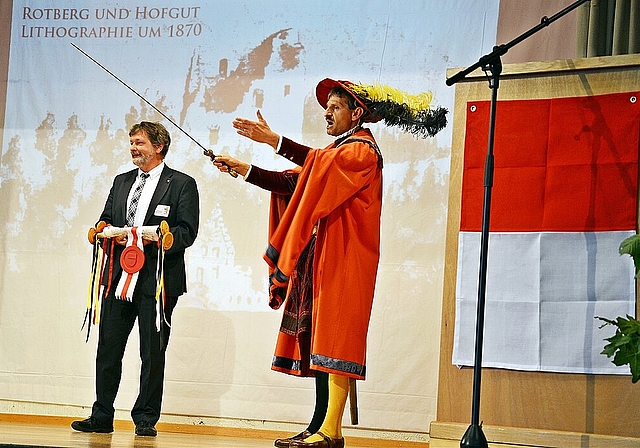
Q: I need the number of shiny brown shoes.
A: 2